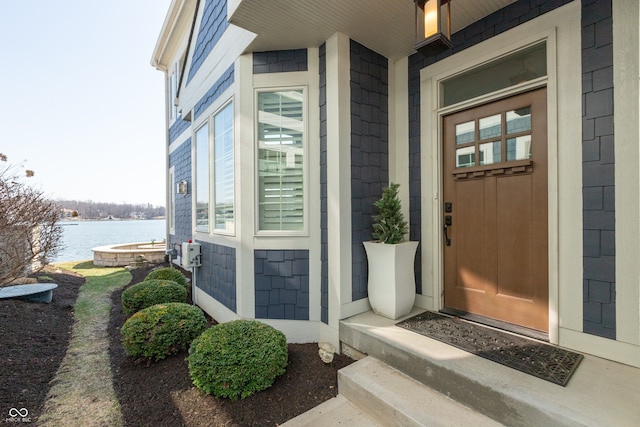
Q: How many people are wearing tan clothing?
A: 0